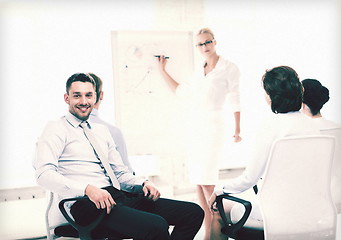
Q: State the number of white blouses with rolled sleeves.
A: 1